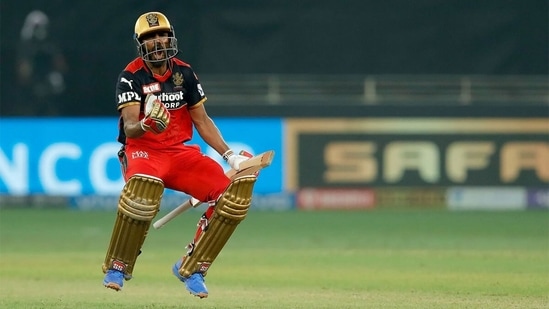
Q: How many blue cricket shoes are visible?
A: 2